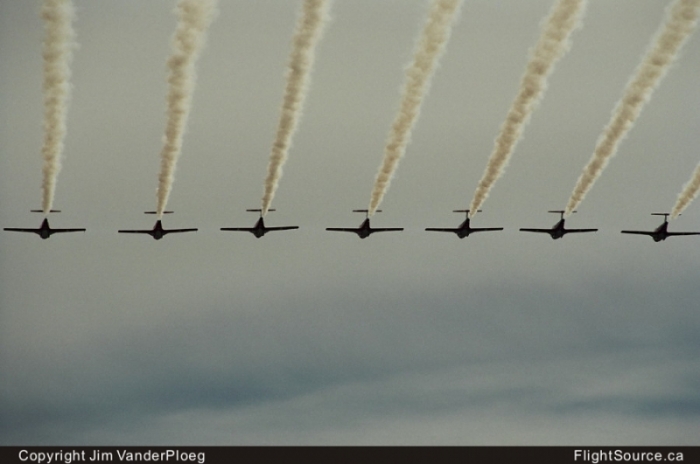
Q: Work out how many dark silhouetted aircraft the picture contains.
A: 7